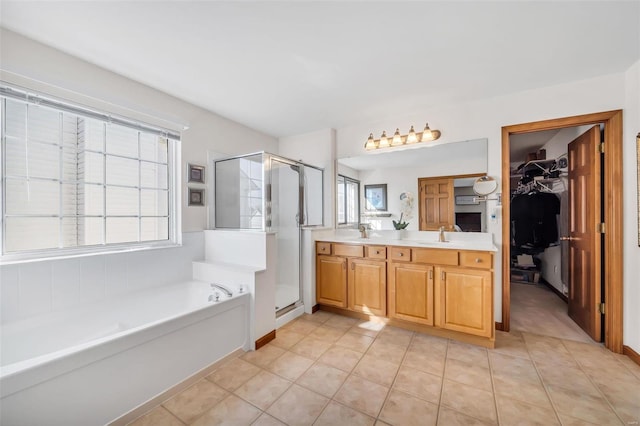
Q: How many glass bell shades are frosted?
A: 5